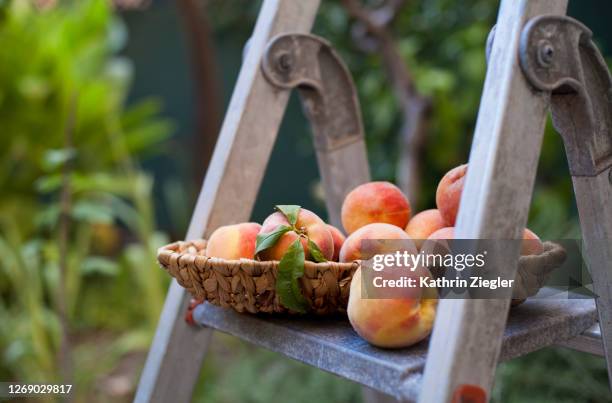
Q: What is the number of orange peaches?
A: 10